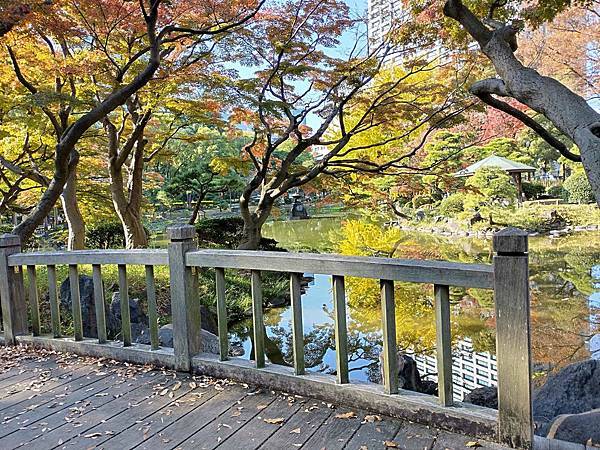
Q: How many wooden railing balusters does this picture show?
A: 12